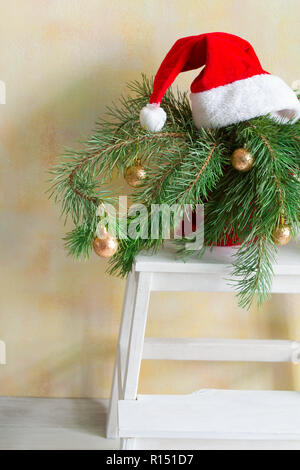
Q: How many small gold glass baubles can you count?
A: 4